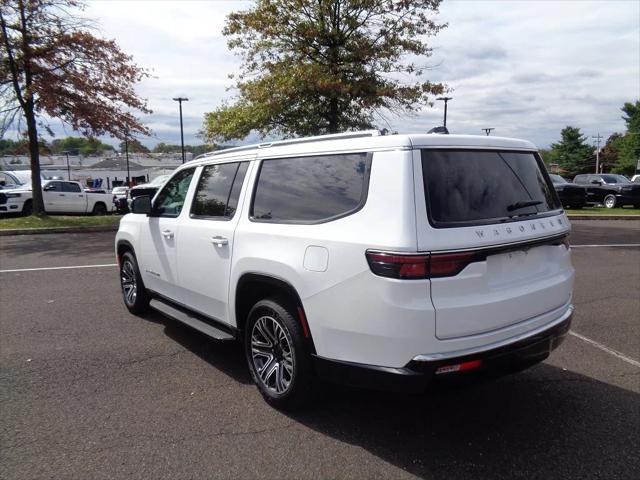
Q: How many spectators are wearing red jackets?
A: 0